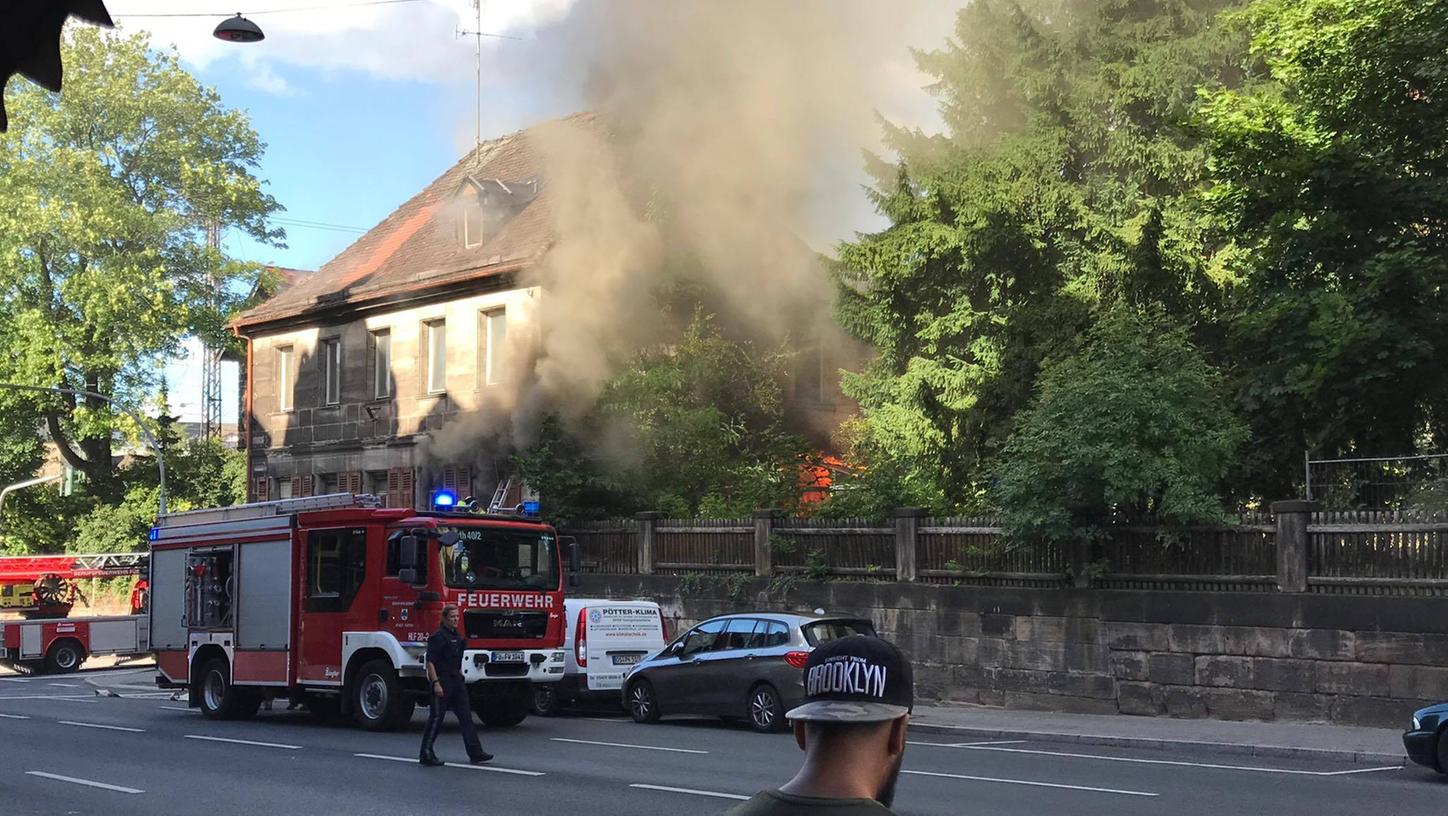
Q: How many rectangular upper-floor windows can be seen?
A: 5